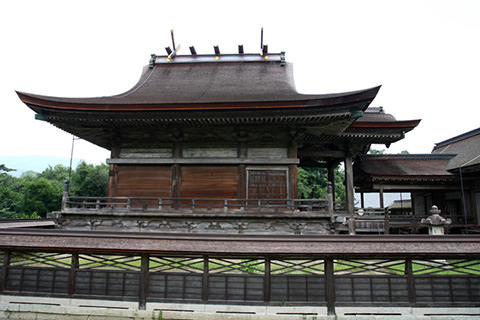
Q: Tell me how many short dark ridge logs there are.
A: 5